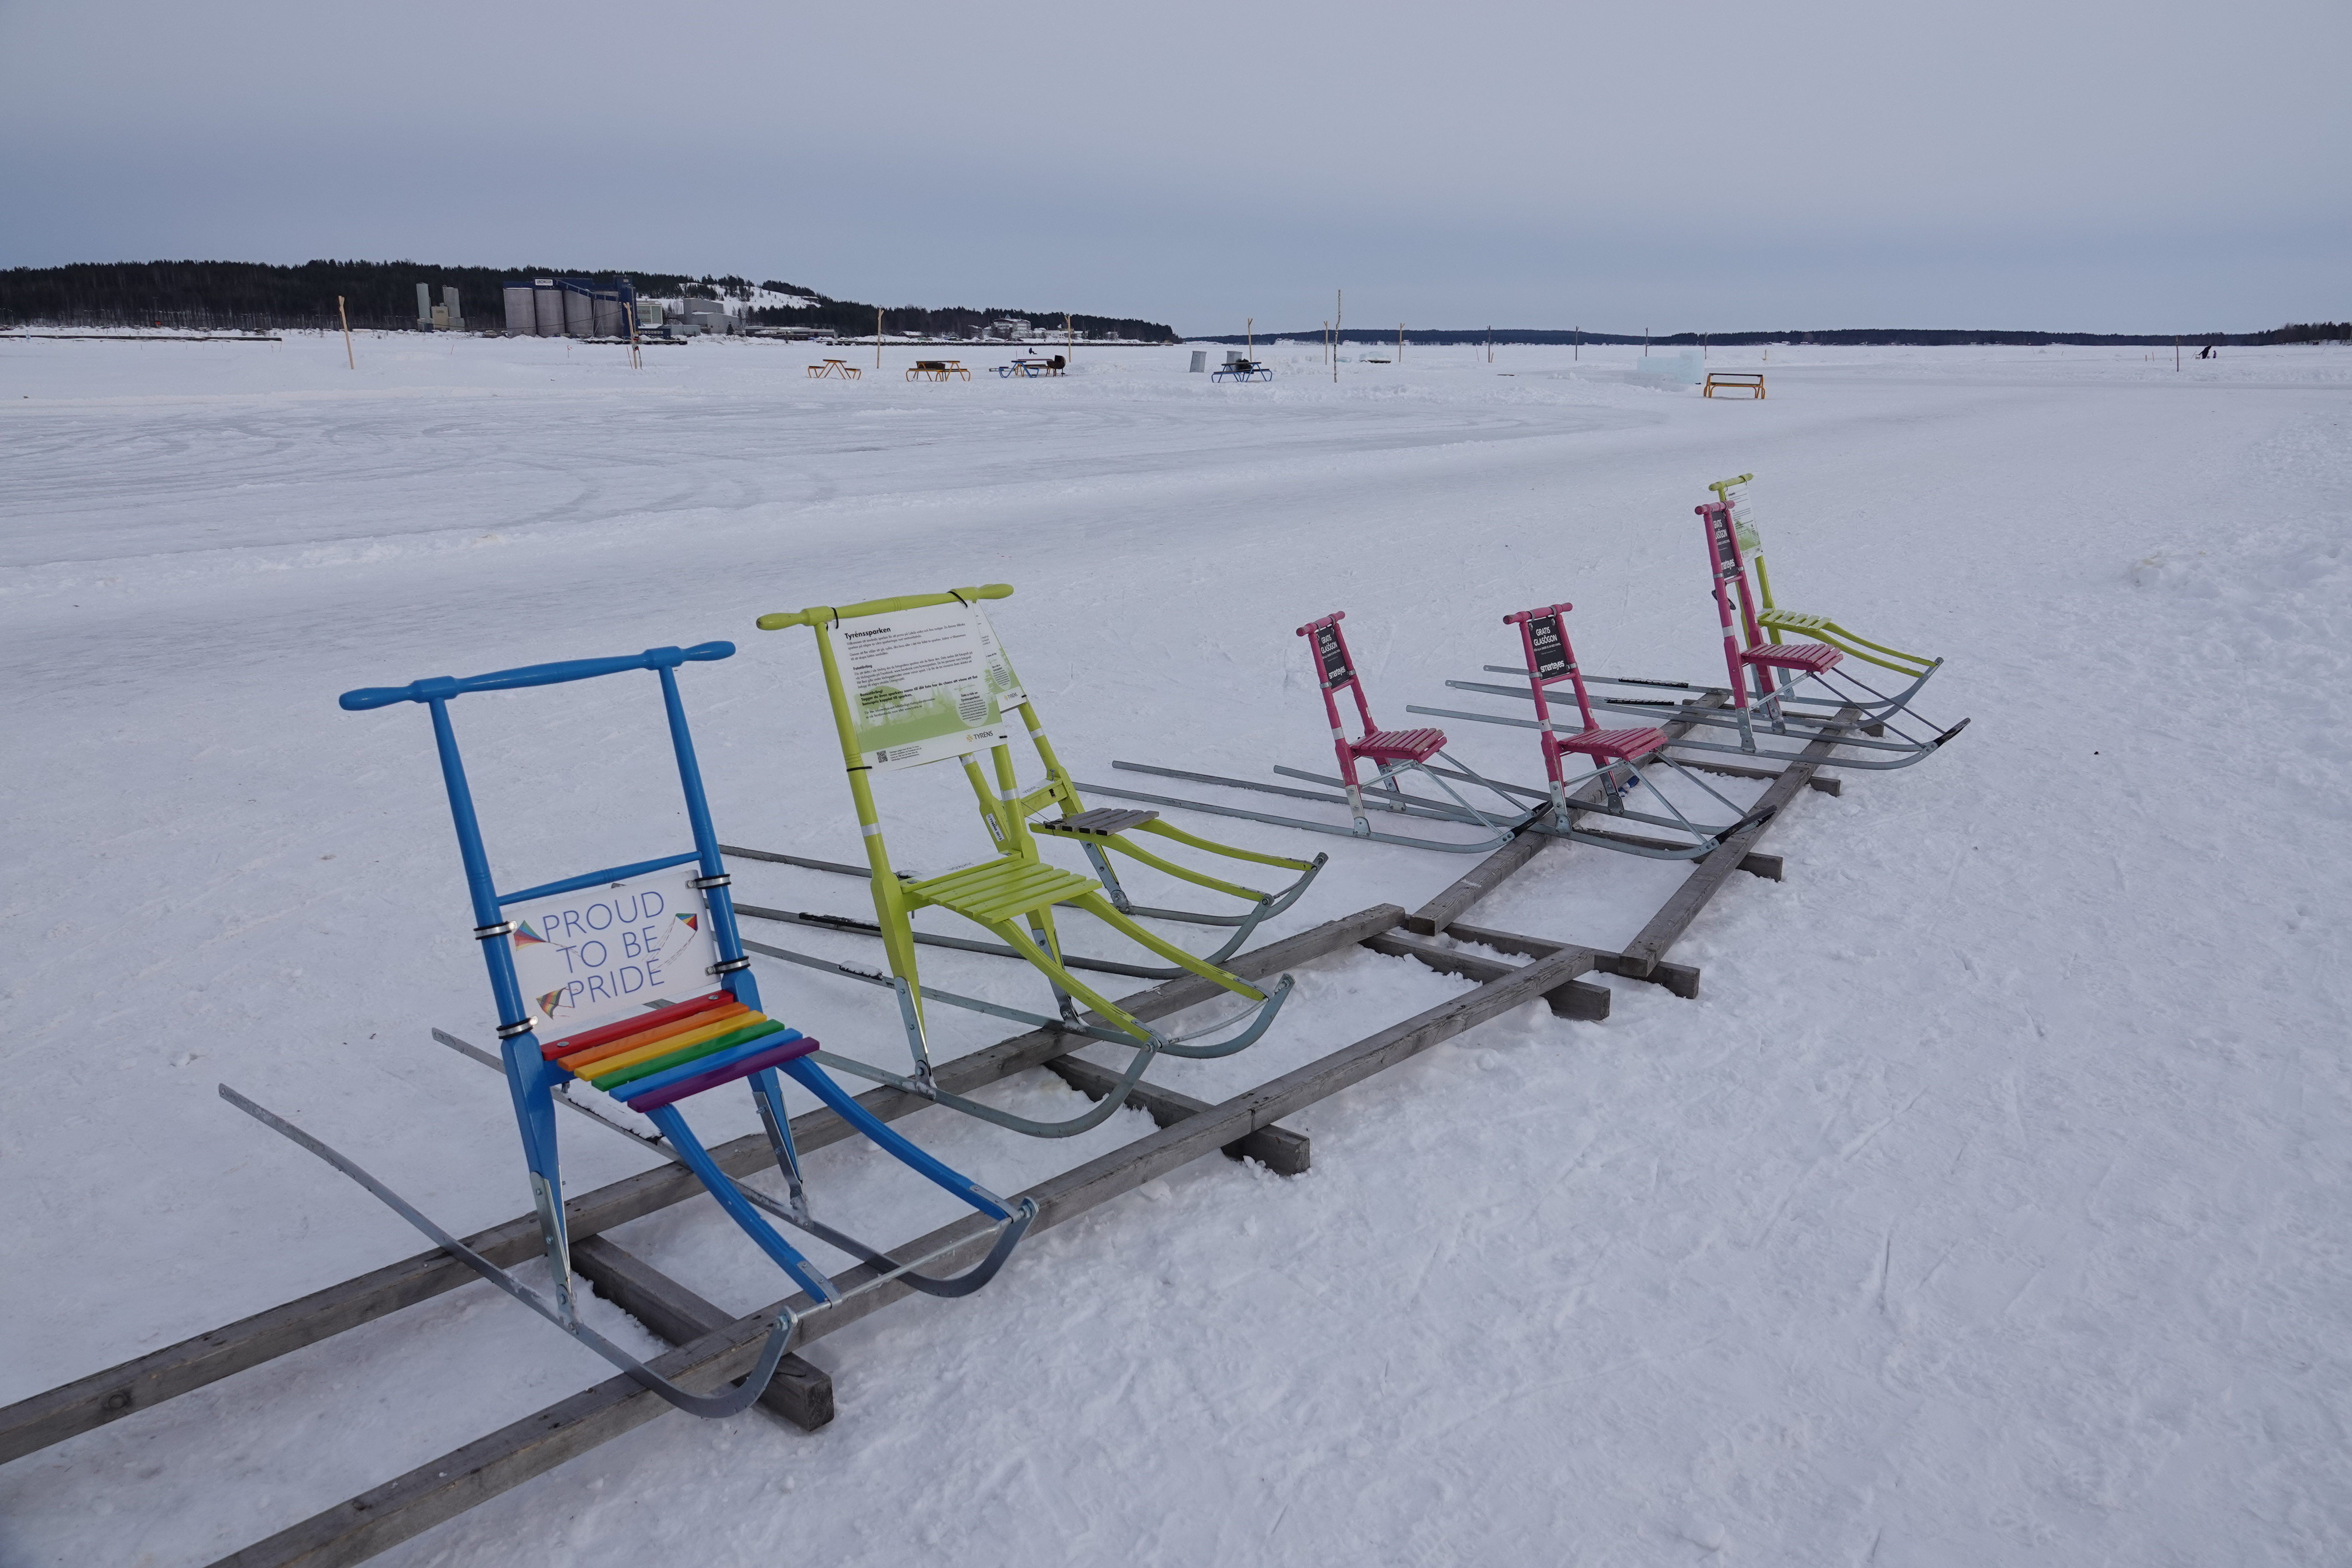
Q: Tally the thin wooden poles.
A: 13